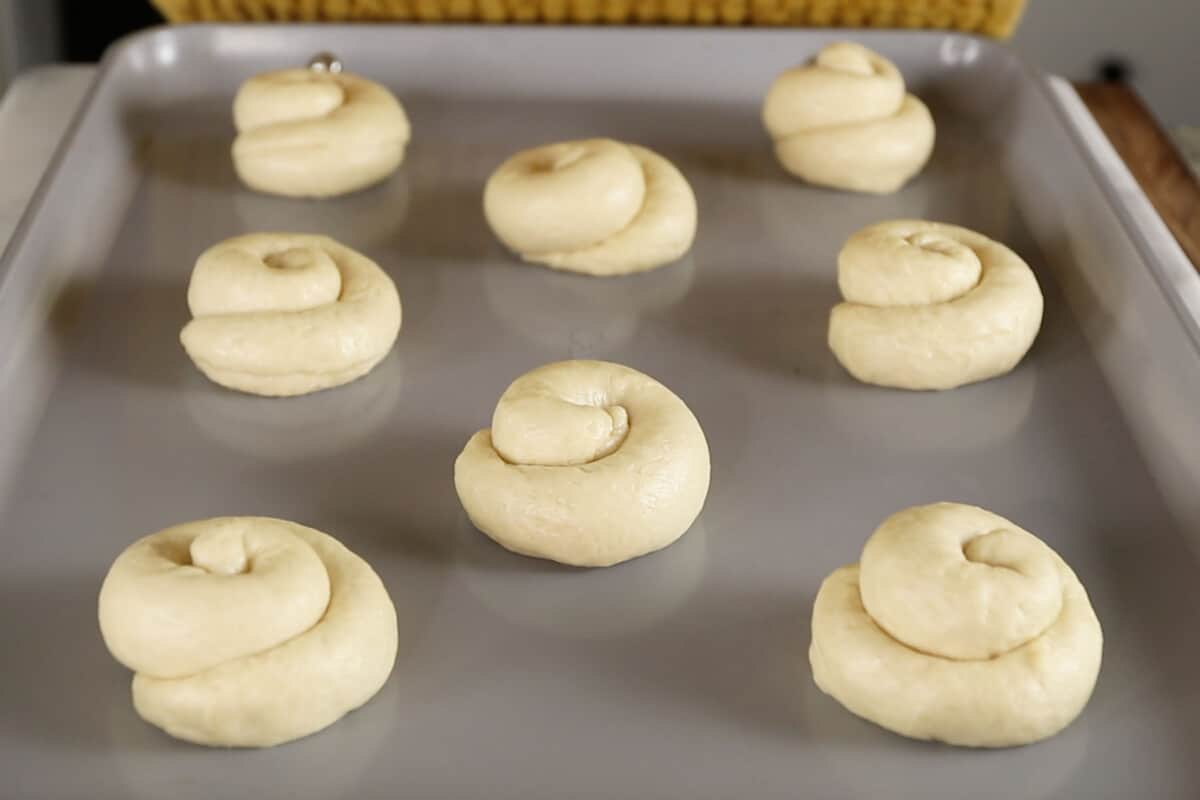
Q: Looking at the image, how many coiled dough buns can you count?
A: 8